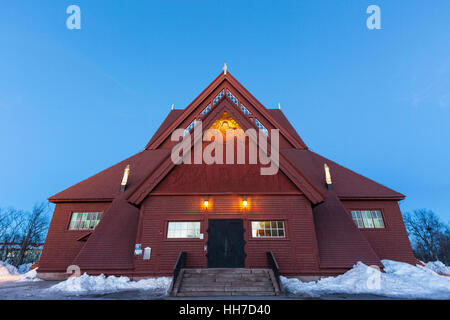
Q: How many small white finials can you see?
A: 3